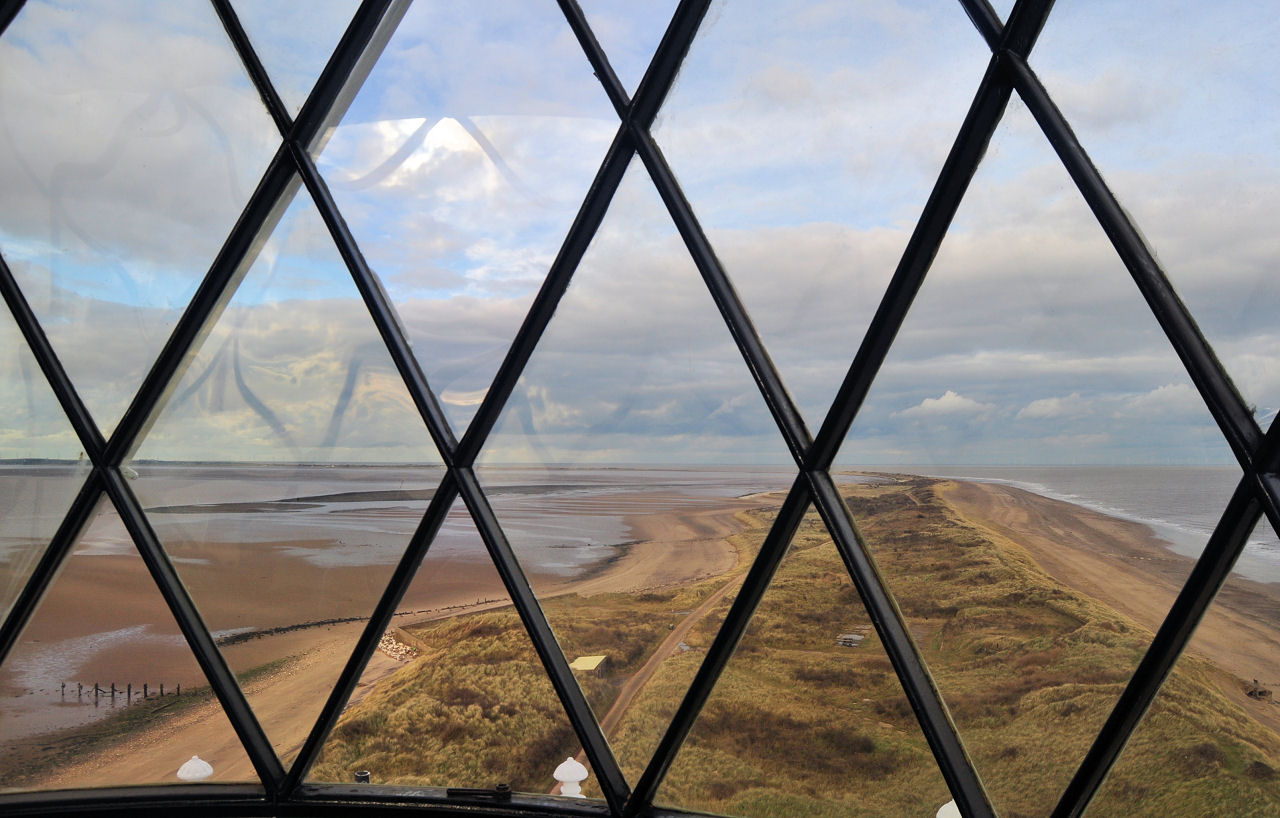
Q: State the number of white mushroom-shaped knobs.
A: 3